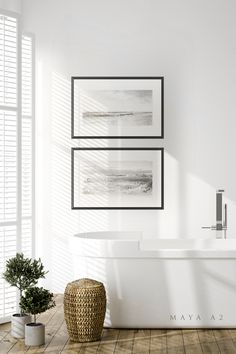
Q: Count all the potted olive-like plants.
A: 2